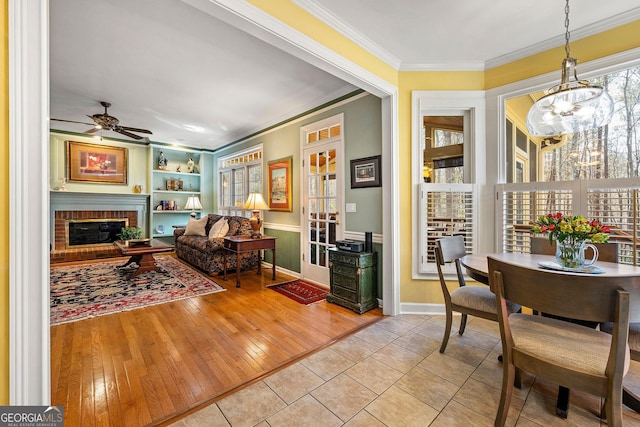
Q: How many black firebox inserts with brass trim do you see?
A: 1